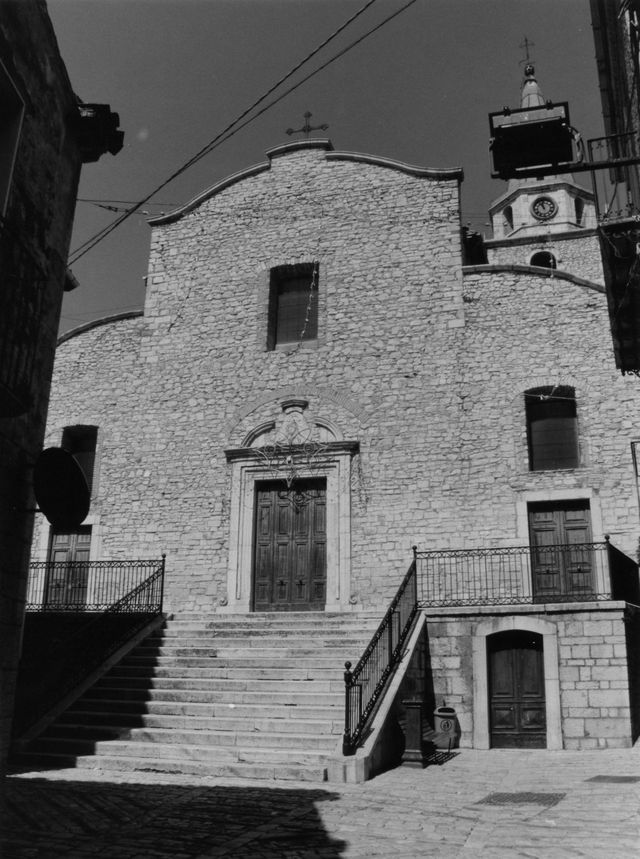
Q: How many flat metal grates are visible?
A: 2